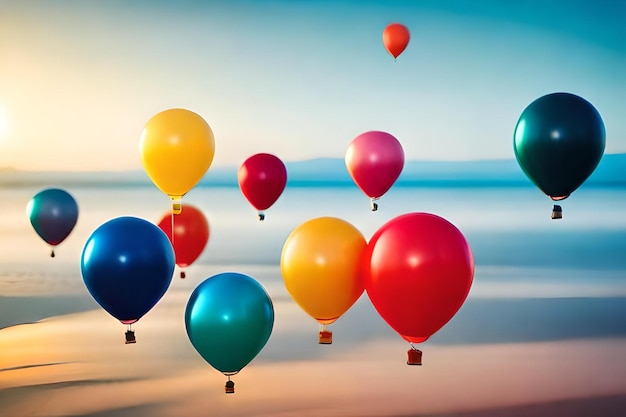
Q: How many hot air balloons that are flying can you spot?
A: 11